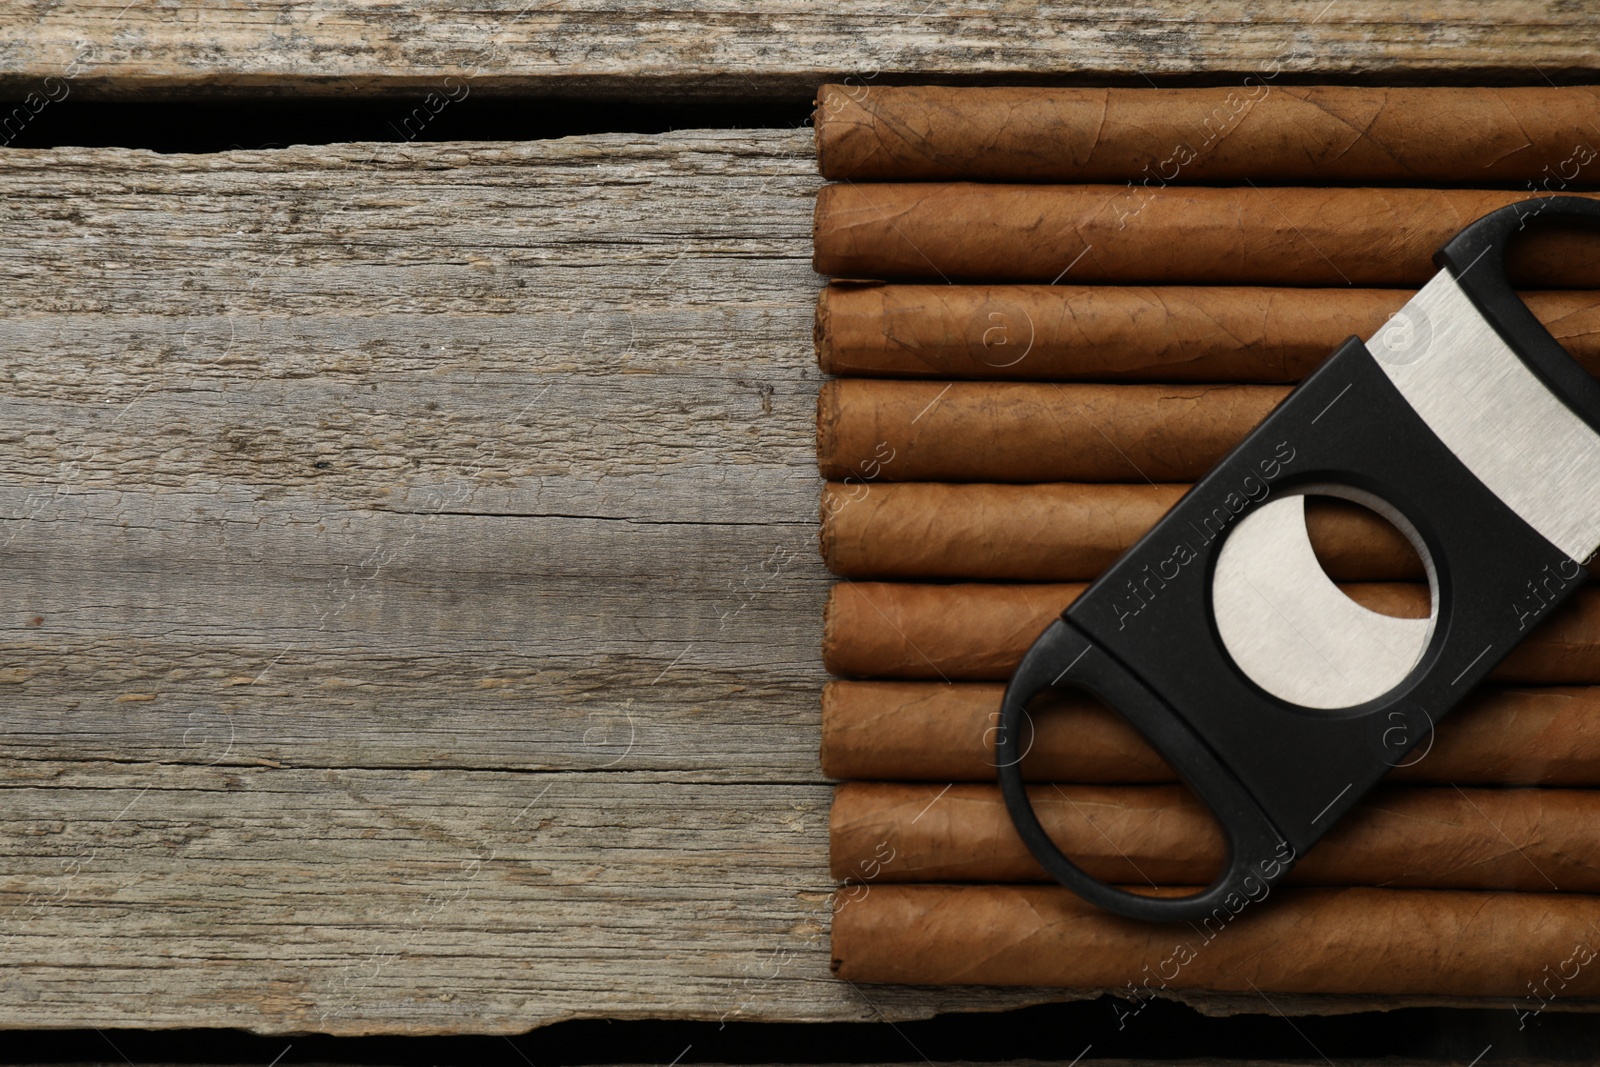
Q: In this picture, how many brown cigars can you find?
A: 9